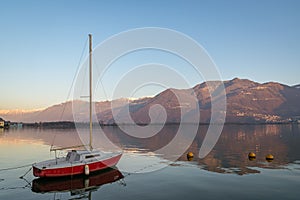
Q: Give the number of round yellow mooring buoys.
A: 3